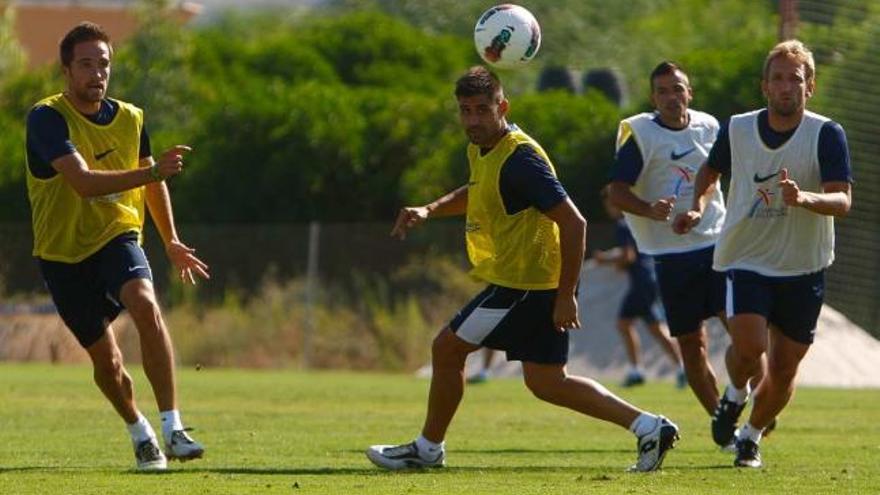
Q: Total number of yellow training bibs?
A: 2